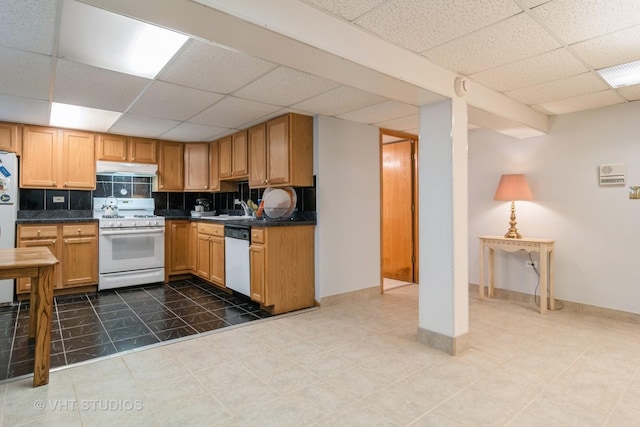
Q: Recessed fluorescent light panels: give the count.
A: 3